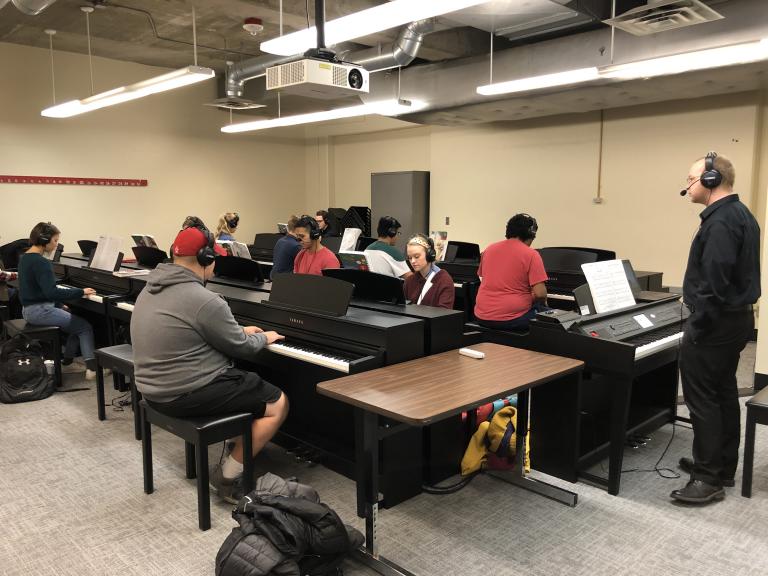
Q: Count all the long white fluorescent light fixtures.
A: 4